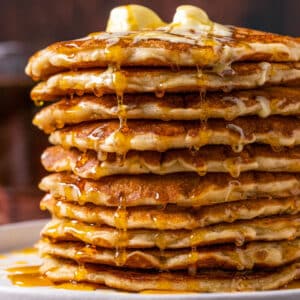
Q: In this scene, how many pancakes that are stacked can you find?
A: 10